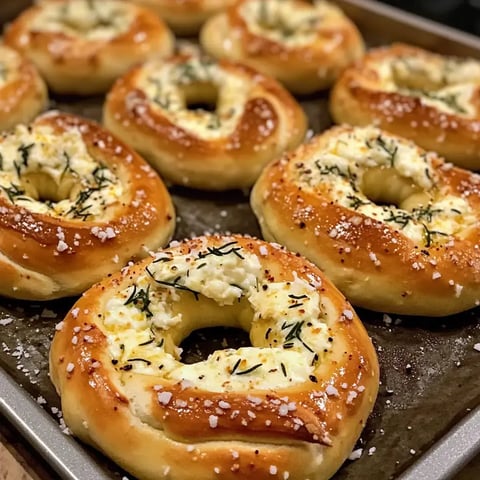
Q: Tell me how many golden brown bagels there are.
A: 9